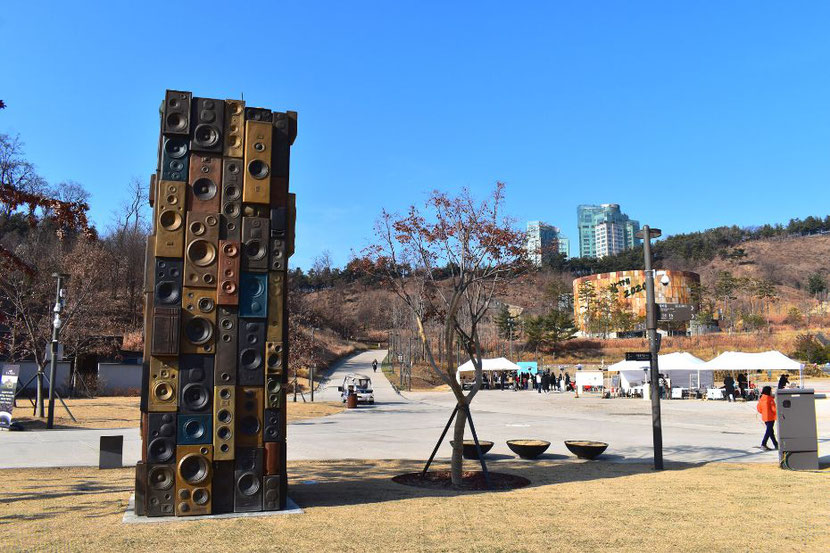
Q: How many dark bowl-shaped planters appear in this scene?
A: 3